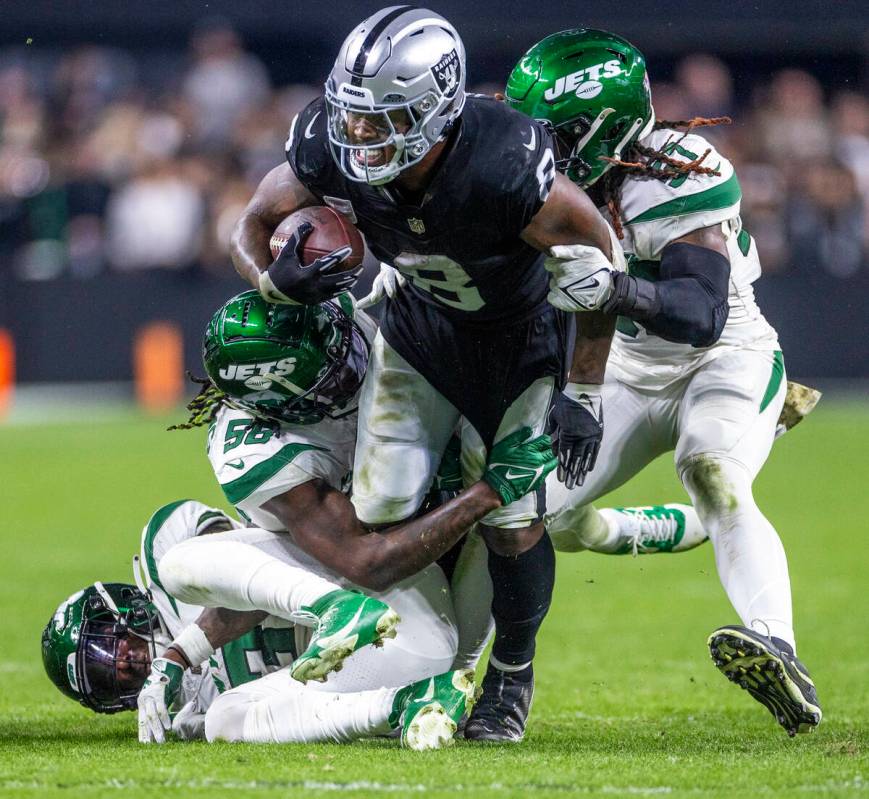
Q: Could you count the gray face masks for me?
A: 1